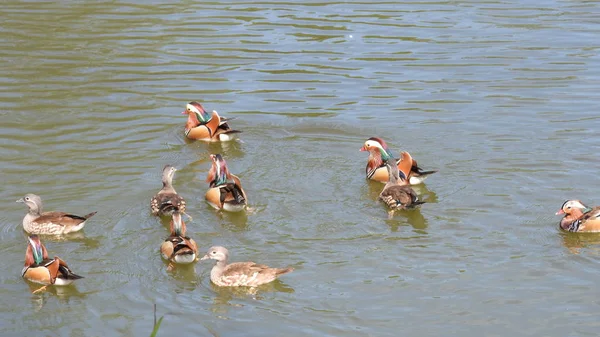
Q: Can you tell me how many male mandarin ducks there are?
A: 6